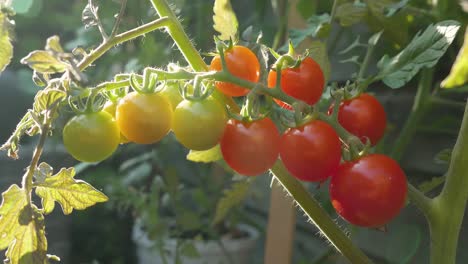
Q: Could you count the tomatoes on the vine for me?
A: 11